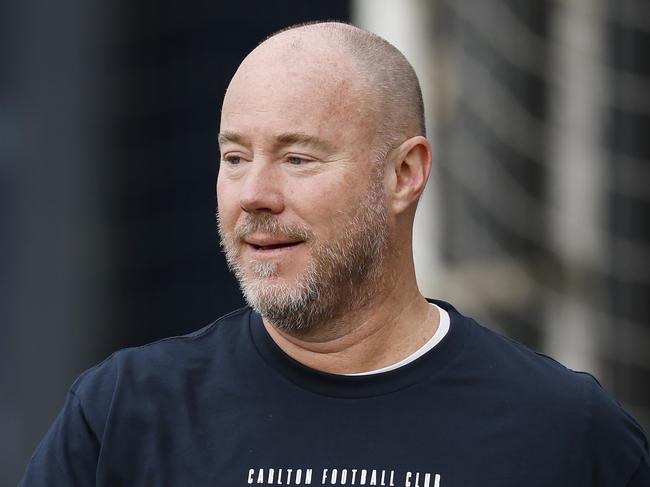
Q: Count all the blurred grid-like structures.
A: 1